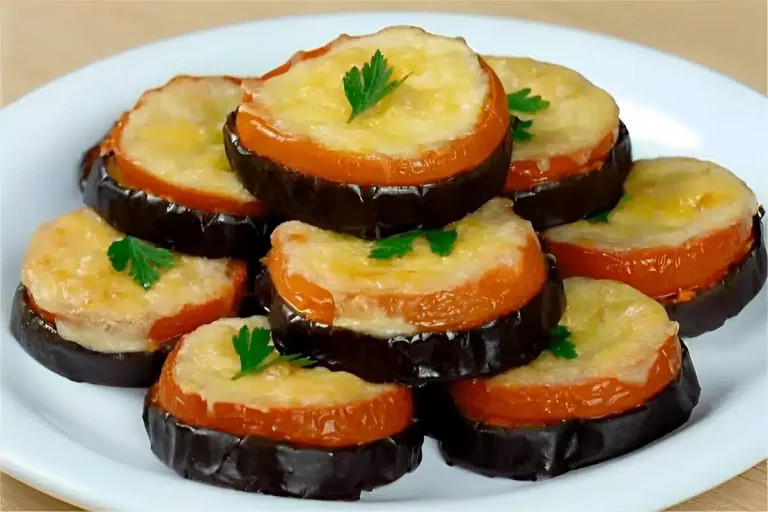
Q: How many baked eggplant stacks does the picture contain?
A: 8